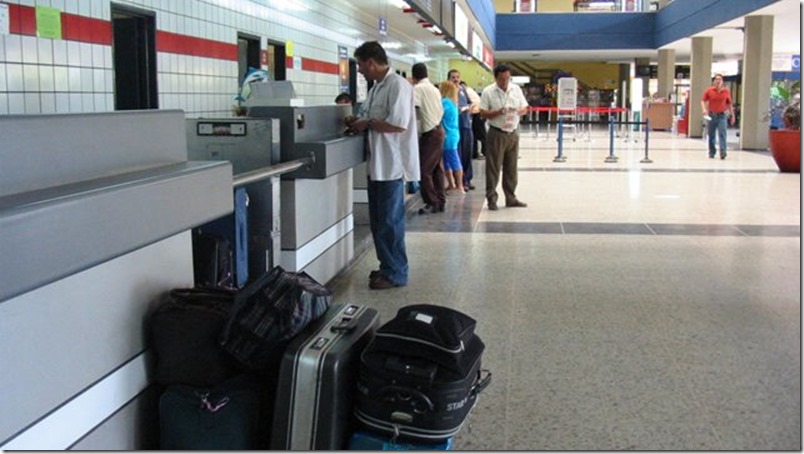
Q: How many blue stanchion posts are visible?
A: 3